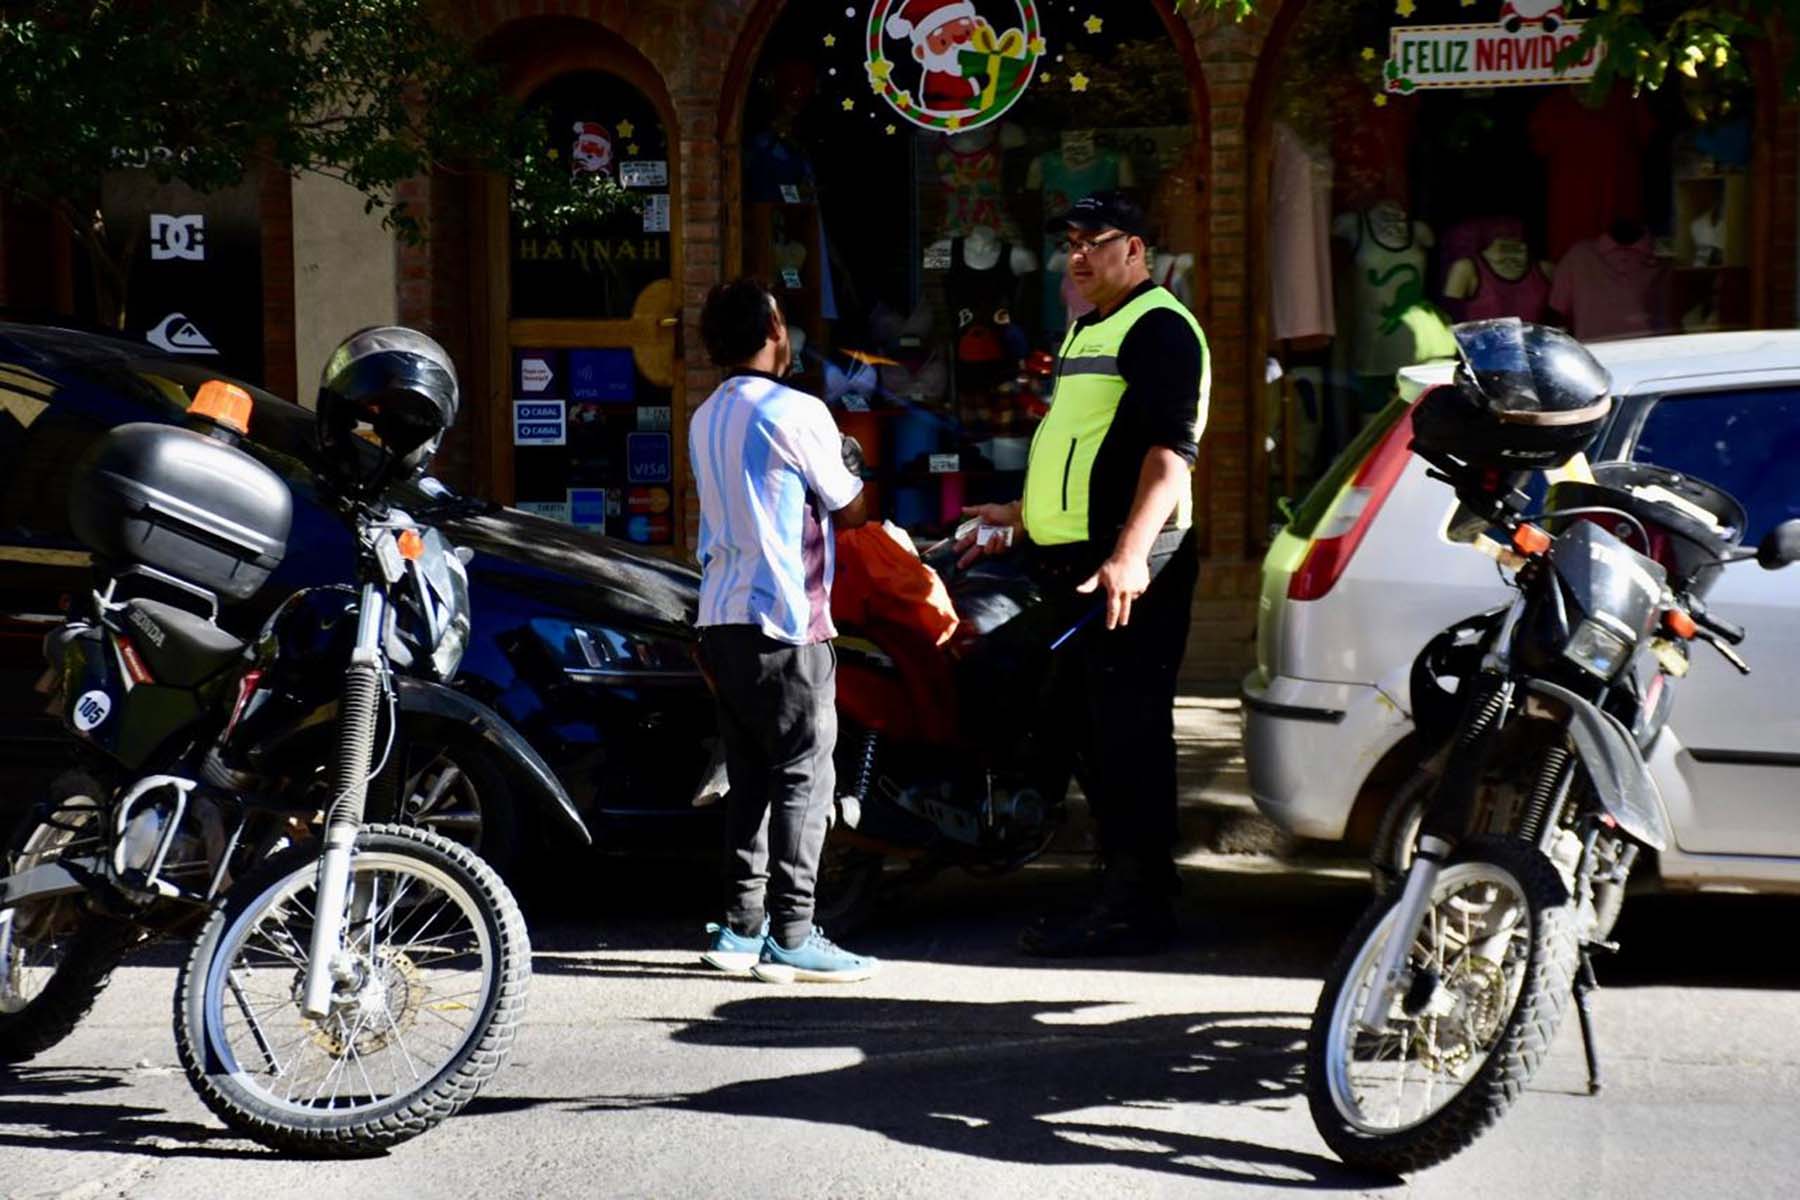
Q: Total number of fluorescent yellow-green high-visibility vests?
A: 1